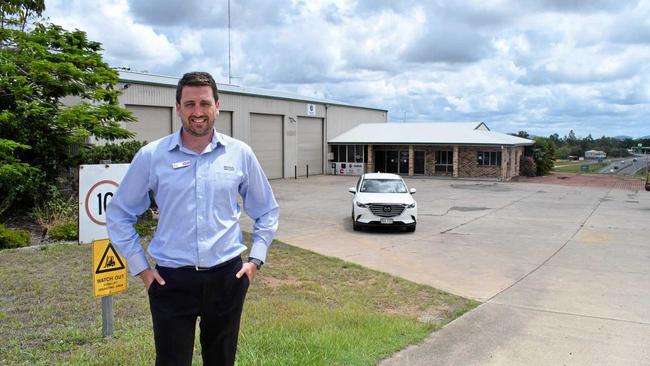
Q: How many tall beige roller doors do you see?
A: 4